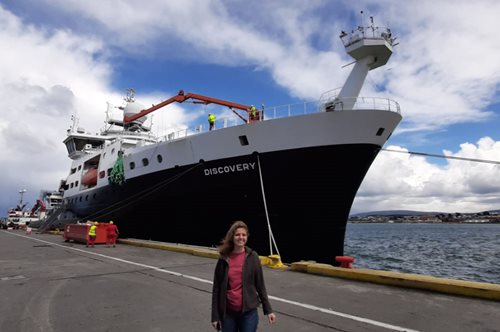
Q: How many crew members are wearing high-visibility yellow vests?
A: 3